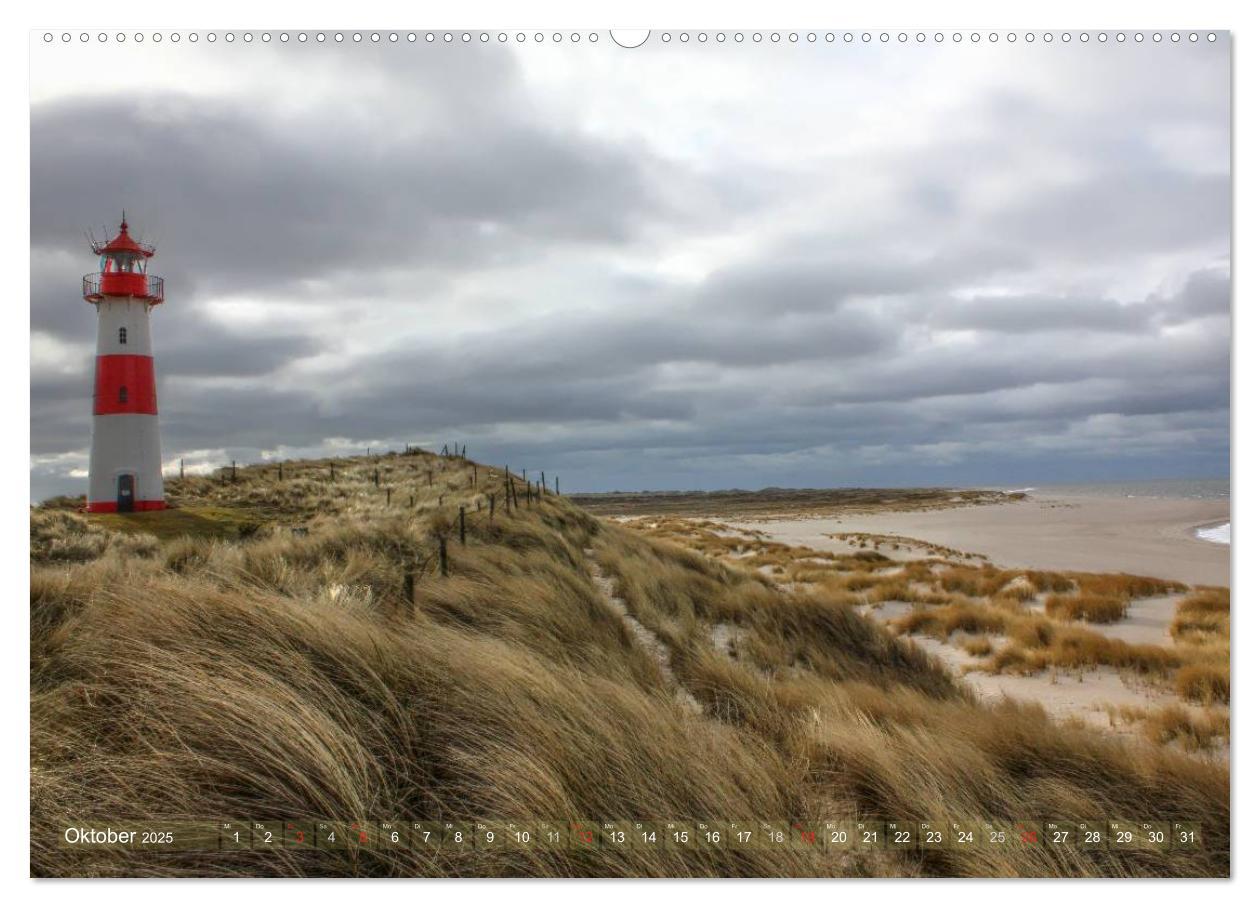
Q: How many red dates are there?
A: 5